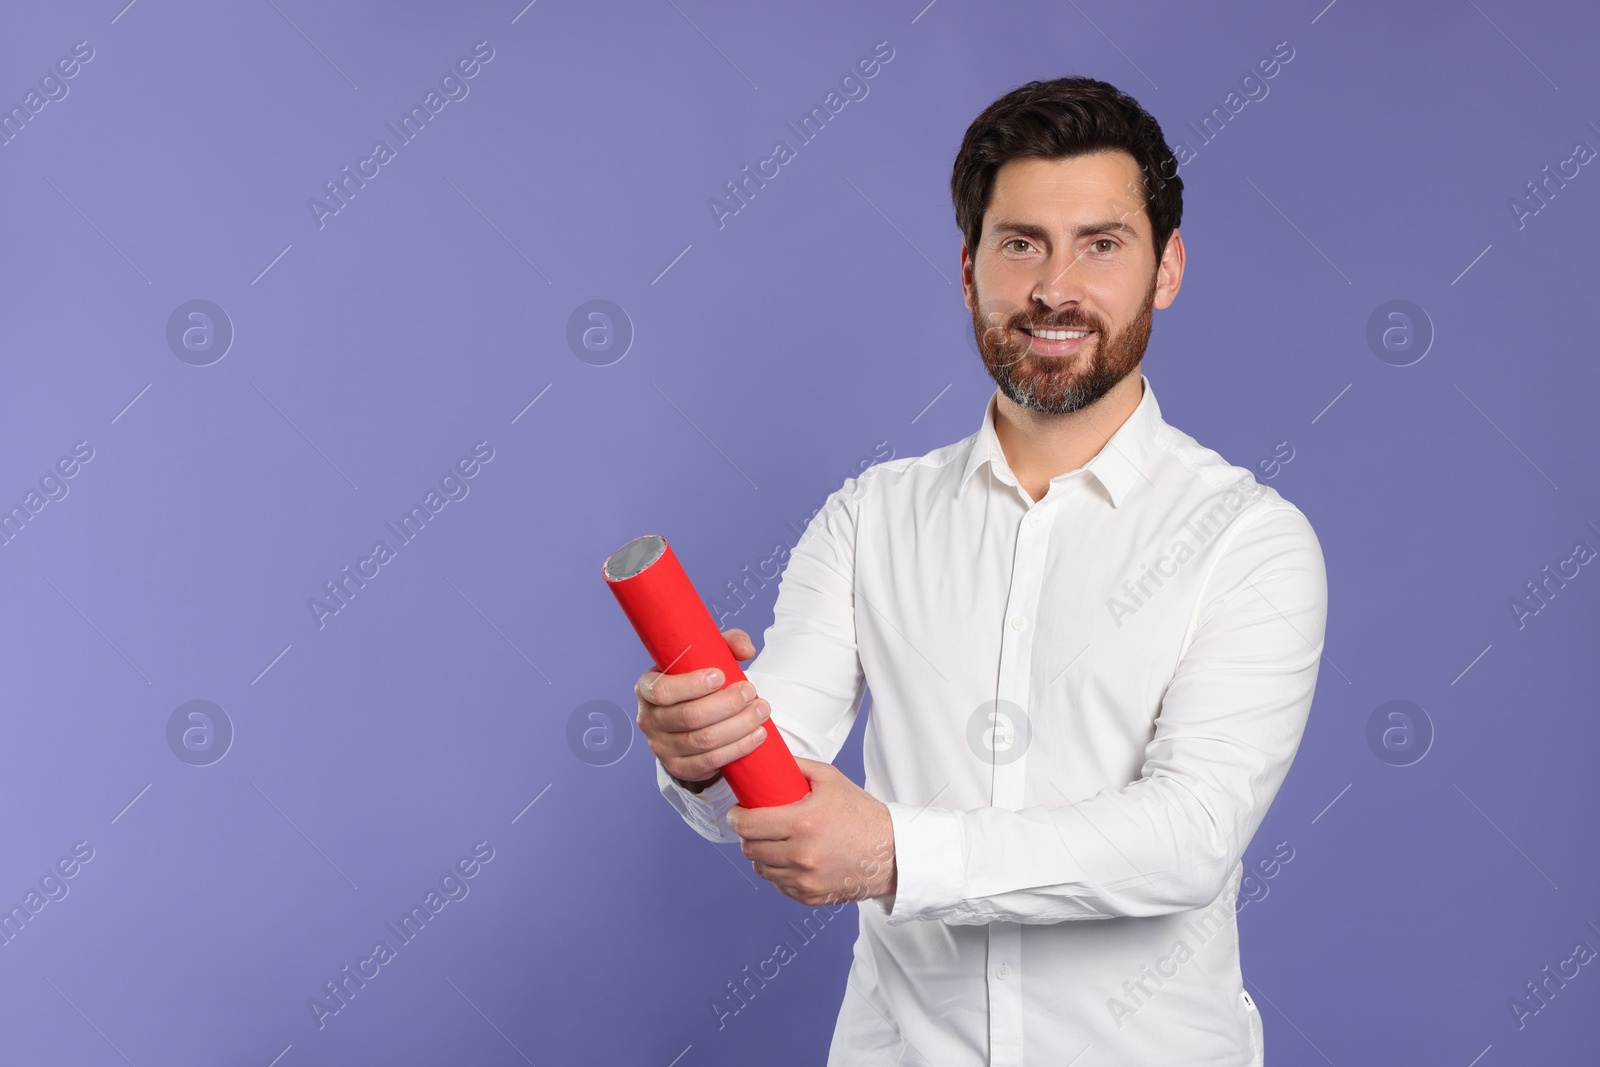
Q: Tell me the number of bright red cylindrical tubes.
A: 1